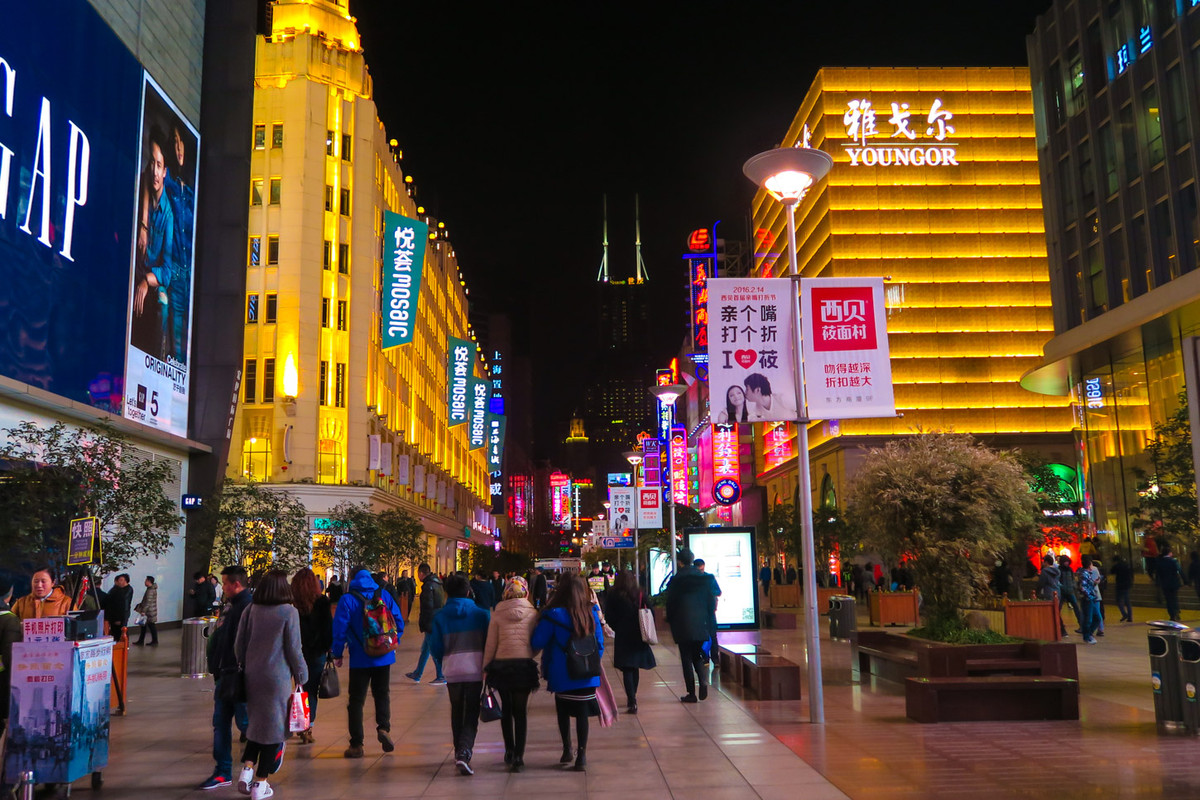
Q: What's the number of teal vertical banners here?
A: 4